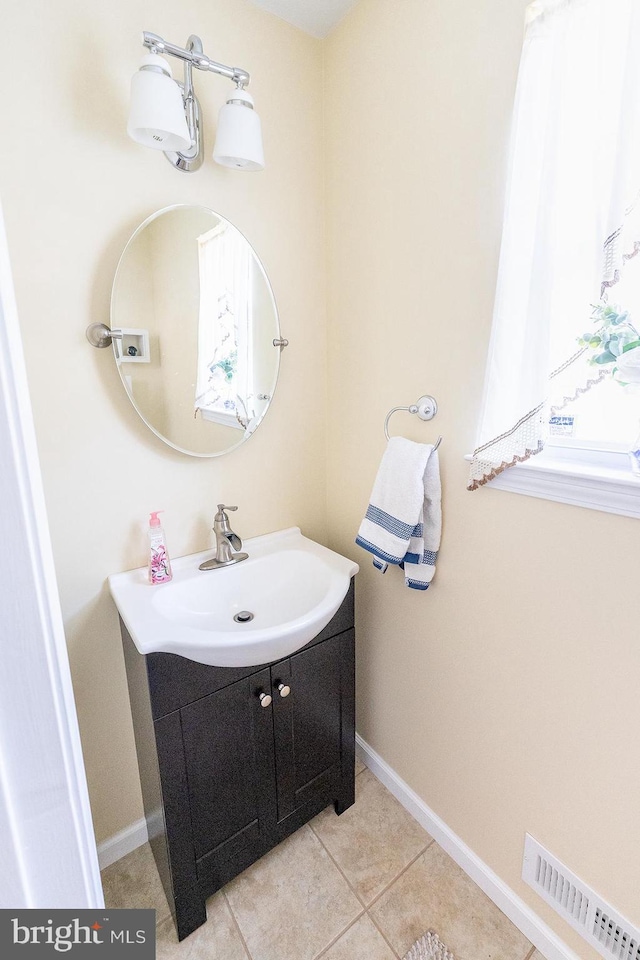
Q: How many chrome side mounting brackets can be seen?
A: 2